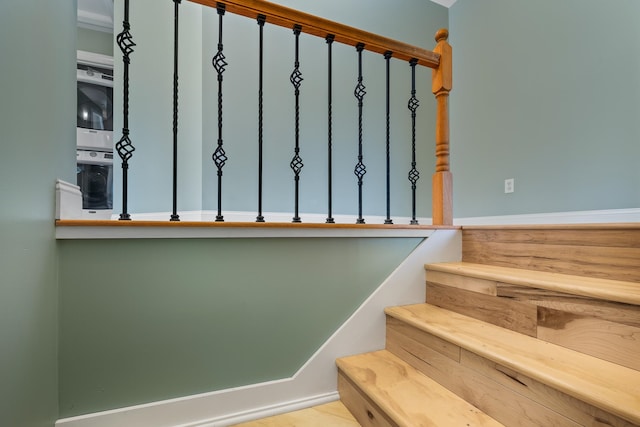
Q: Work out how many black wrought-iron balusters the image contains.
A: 9